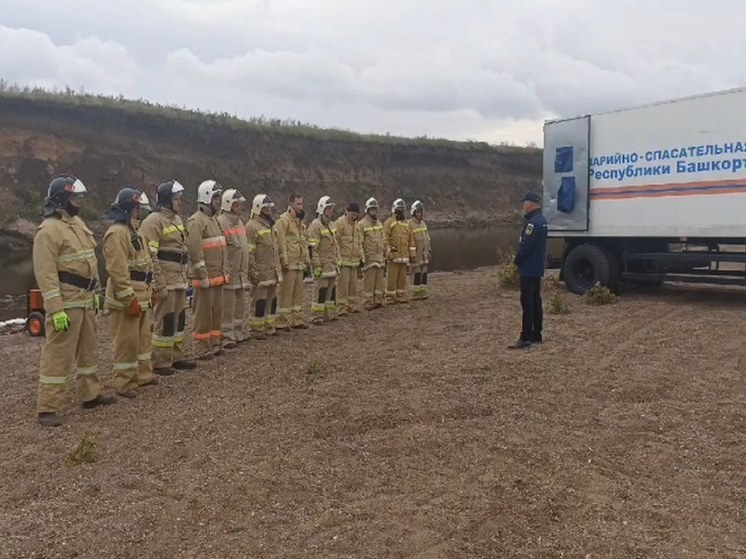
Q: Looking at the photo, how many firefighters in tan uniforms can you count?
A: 12